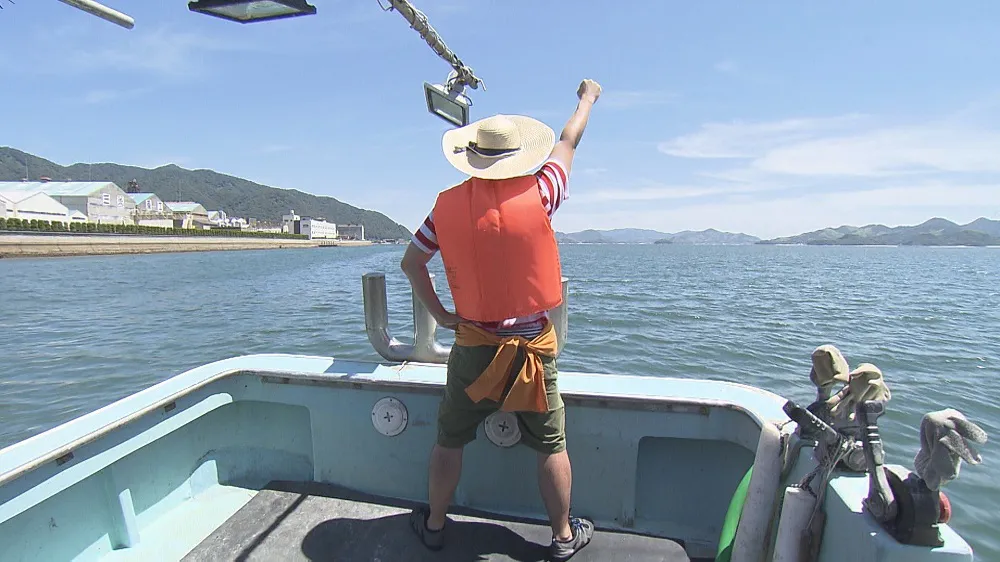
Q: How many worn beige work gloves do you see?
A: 3